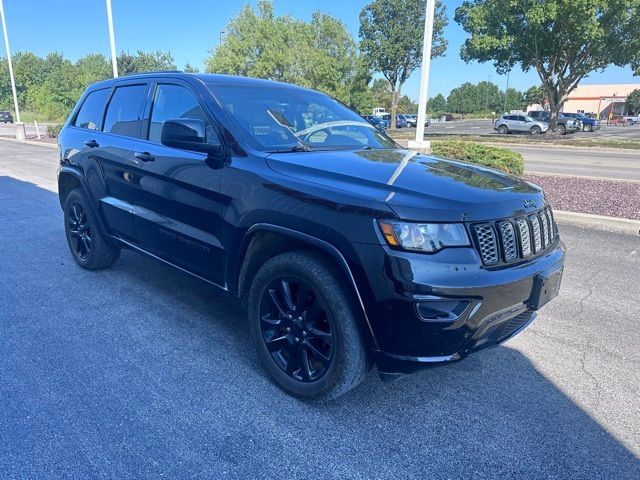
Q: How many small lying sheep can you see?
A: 0